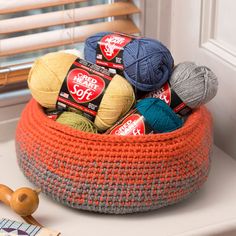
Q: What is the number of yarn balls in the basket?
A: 5